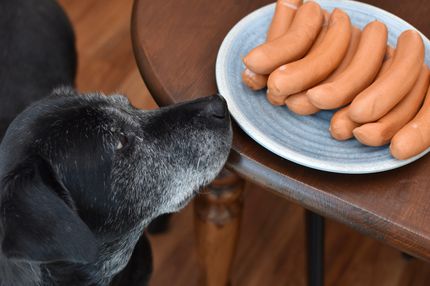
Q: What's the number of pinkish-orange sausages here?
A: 10